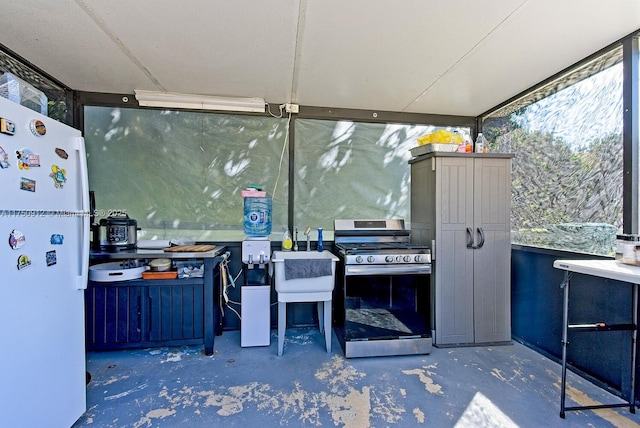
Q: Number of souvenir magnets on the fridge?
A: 11